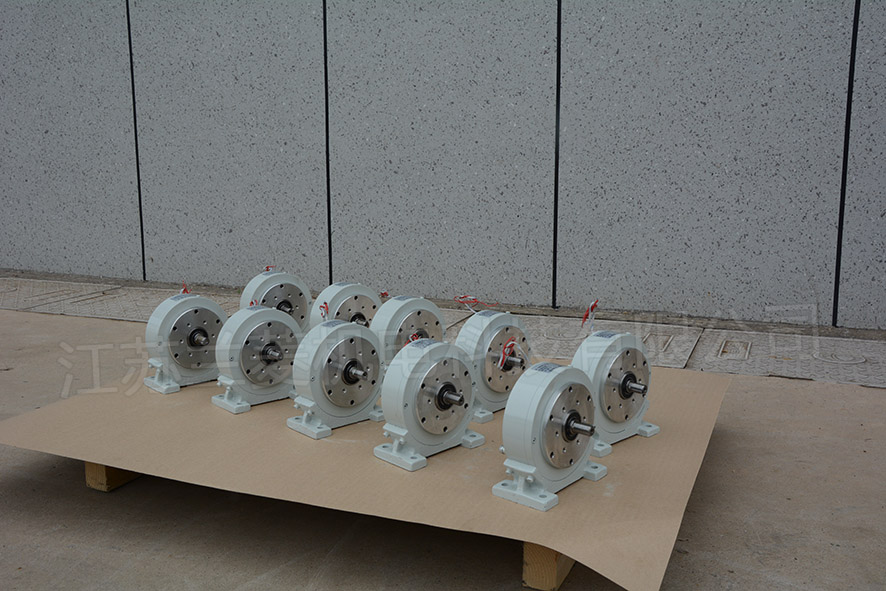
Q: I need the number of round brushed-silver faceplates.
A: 10